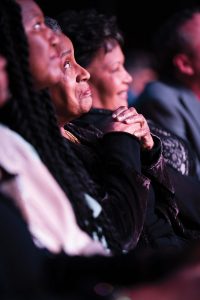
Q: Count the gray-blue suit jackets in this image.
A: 1